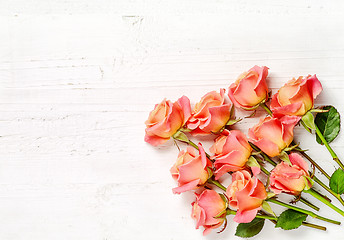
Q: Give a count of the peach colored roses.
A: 10